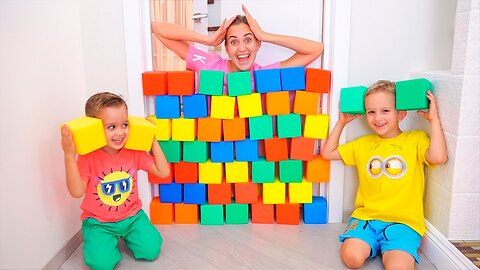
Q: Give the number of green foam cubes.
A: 12